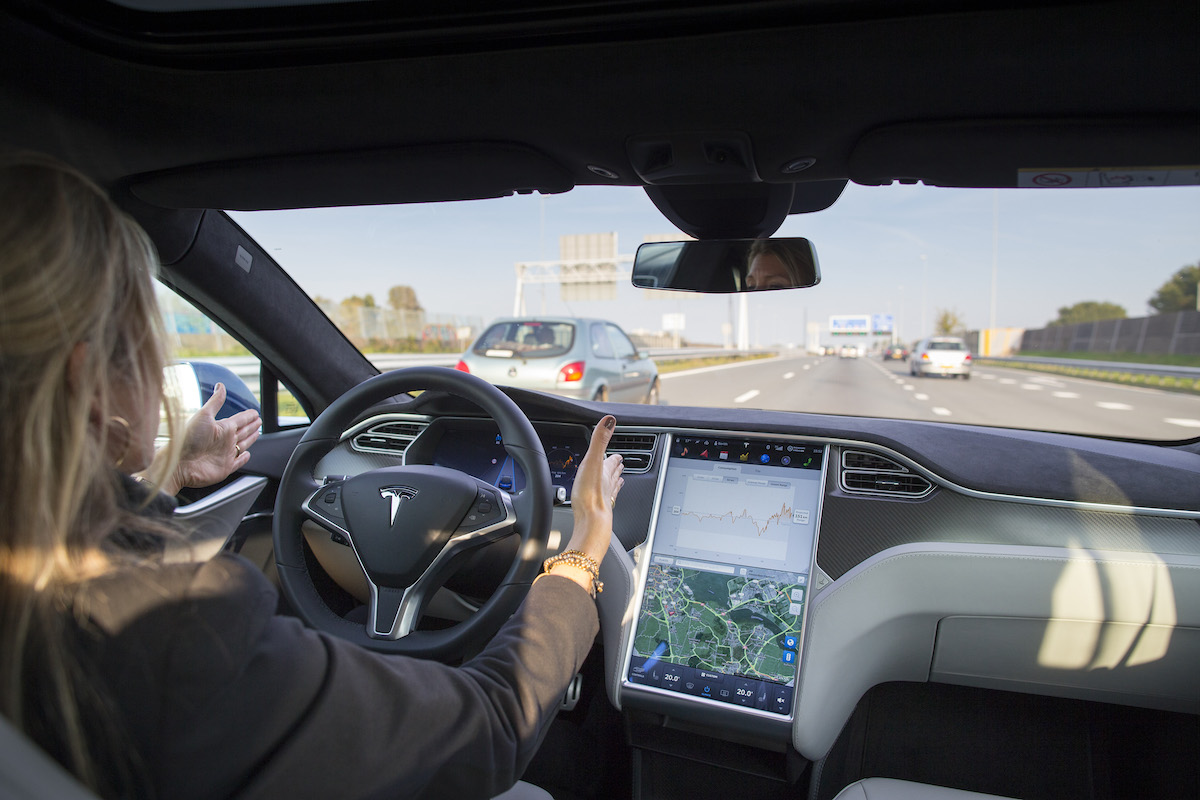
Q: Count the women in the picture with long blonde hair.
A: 1